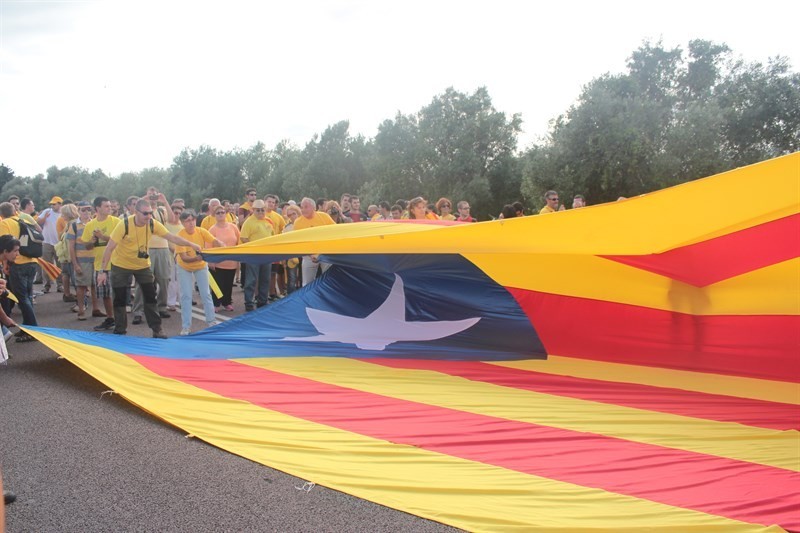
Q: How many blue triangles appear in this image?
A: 1